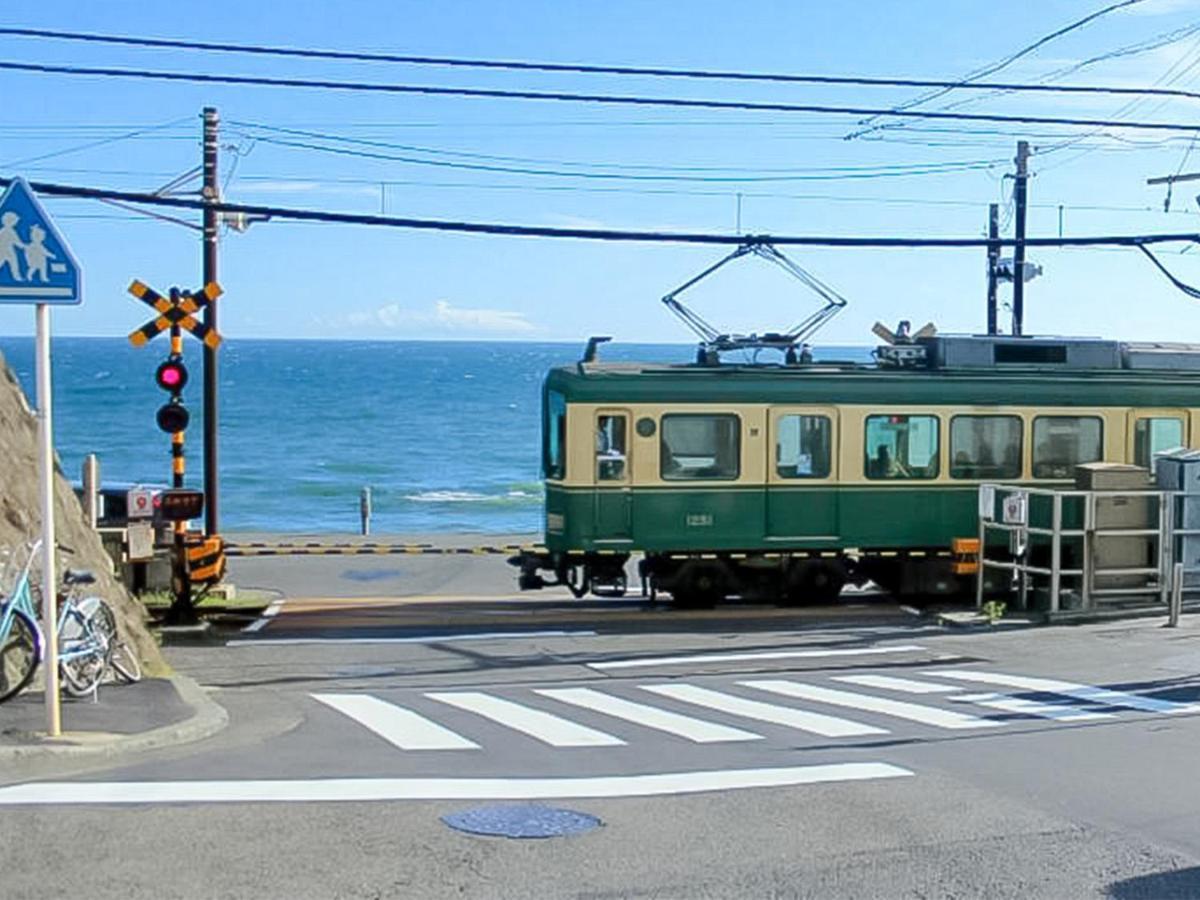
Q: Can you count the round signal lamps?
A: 2